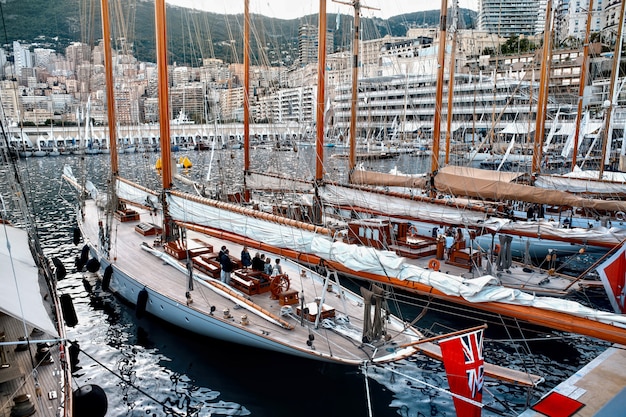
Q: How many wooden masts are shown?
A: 11